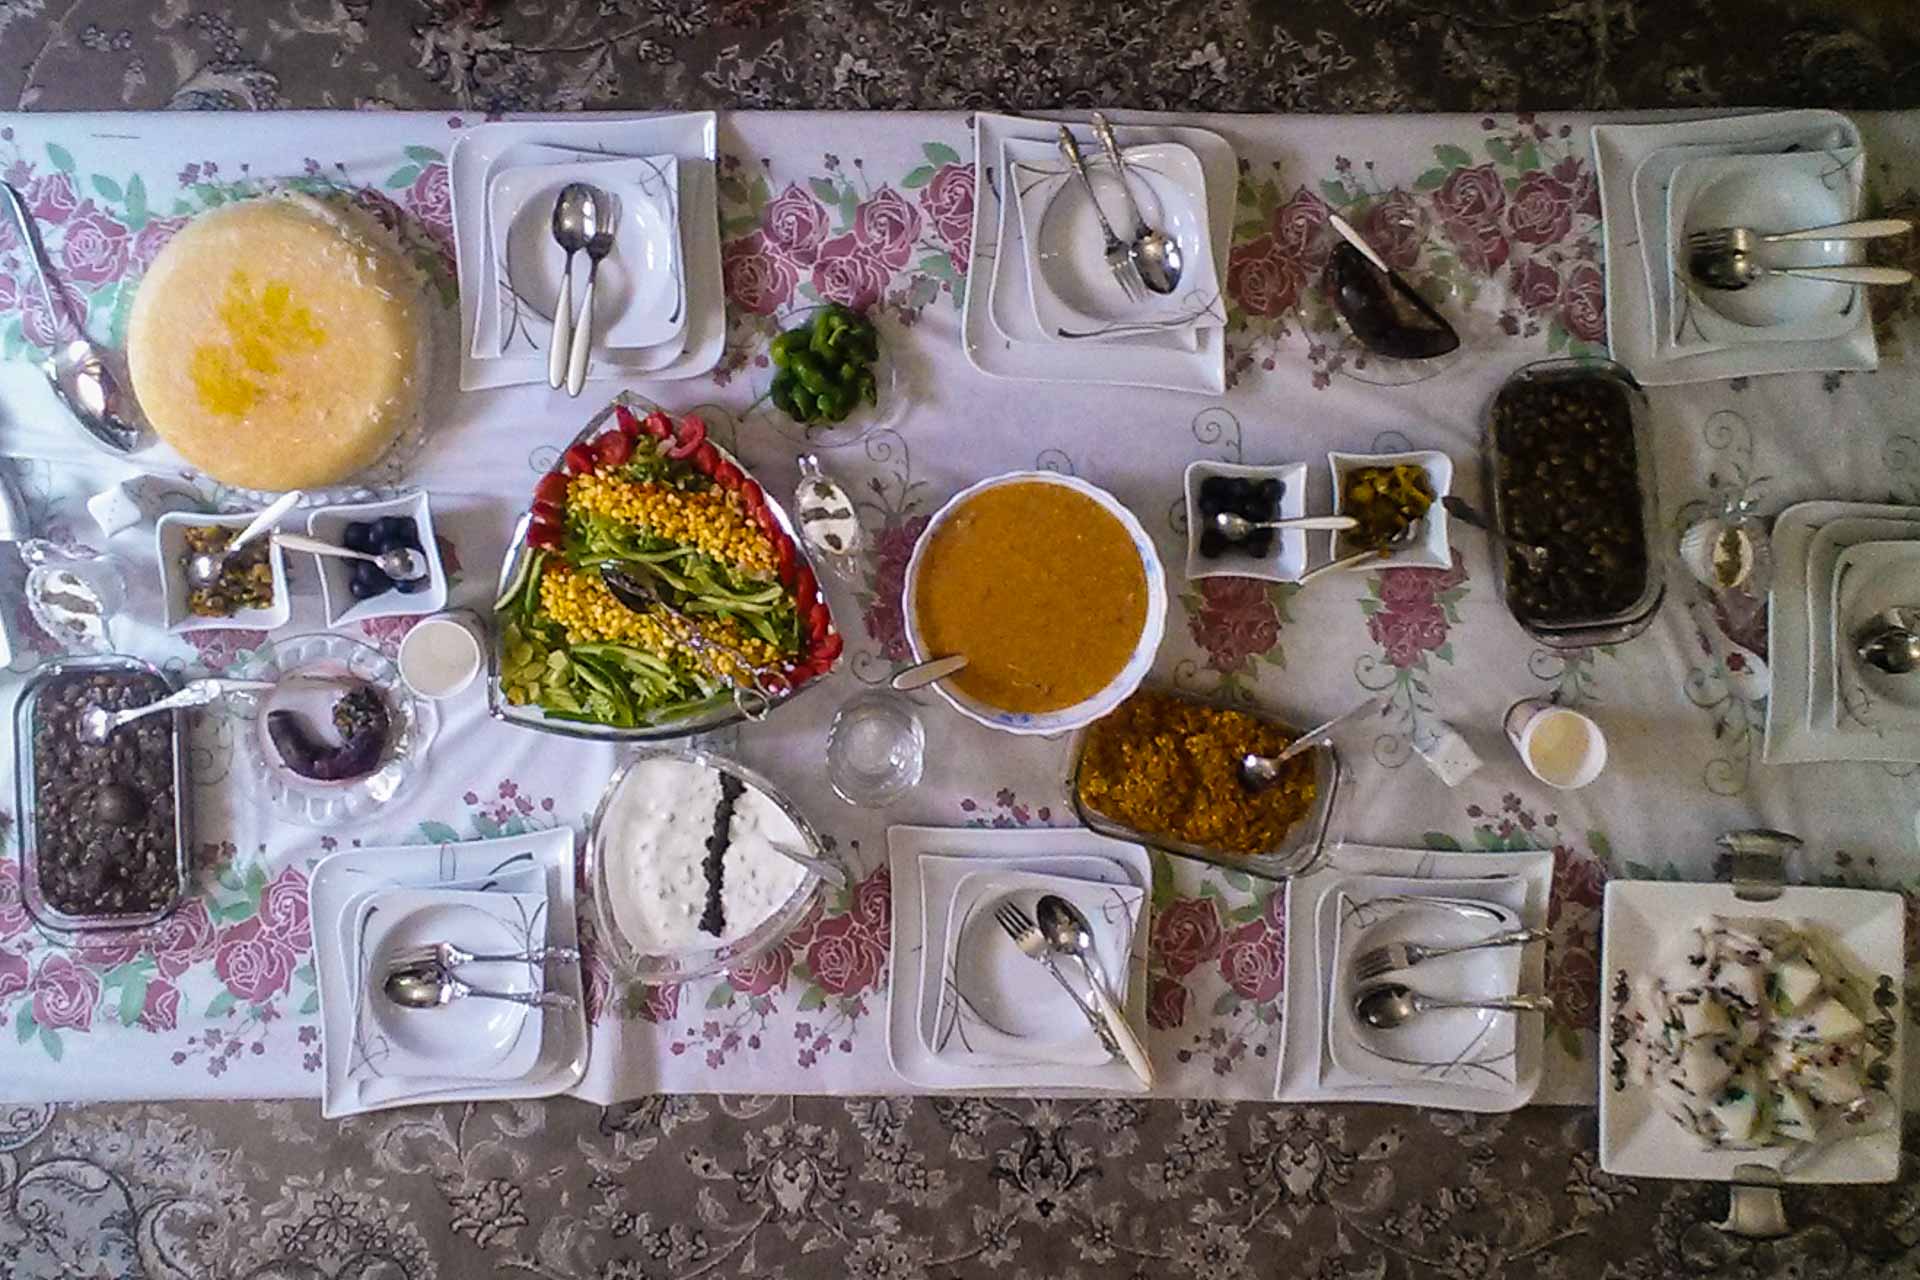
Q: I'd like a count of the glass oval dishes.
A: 3